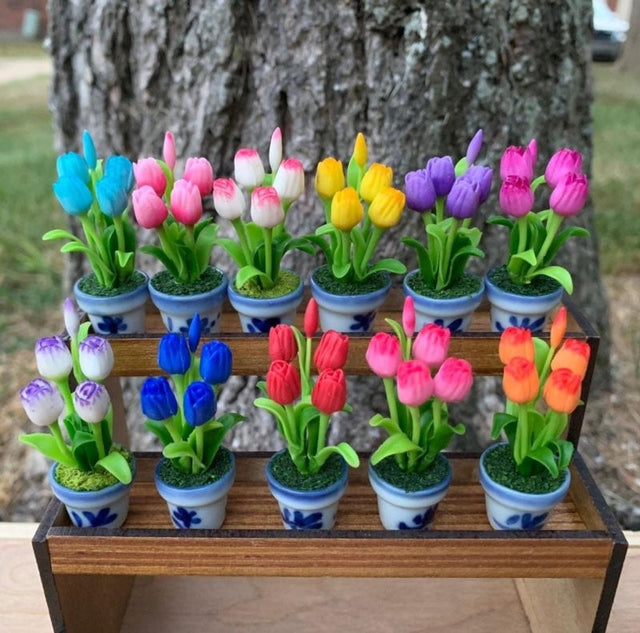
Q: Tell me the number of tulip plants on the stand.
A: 11